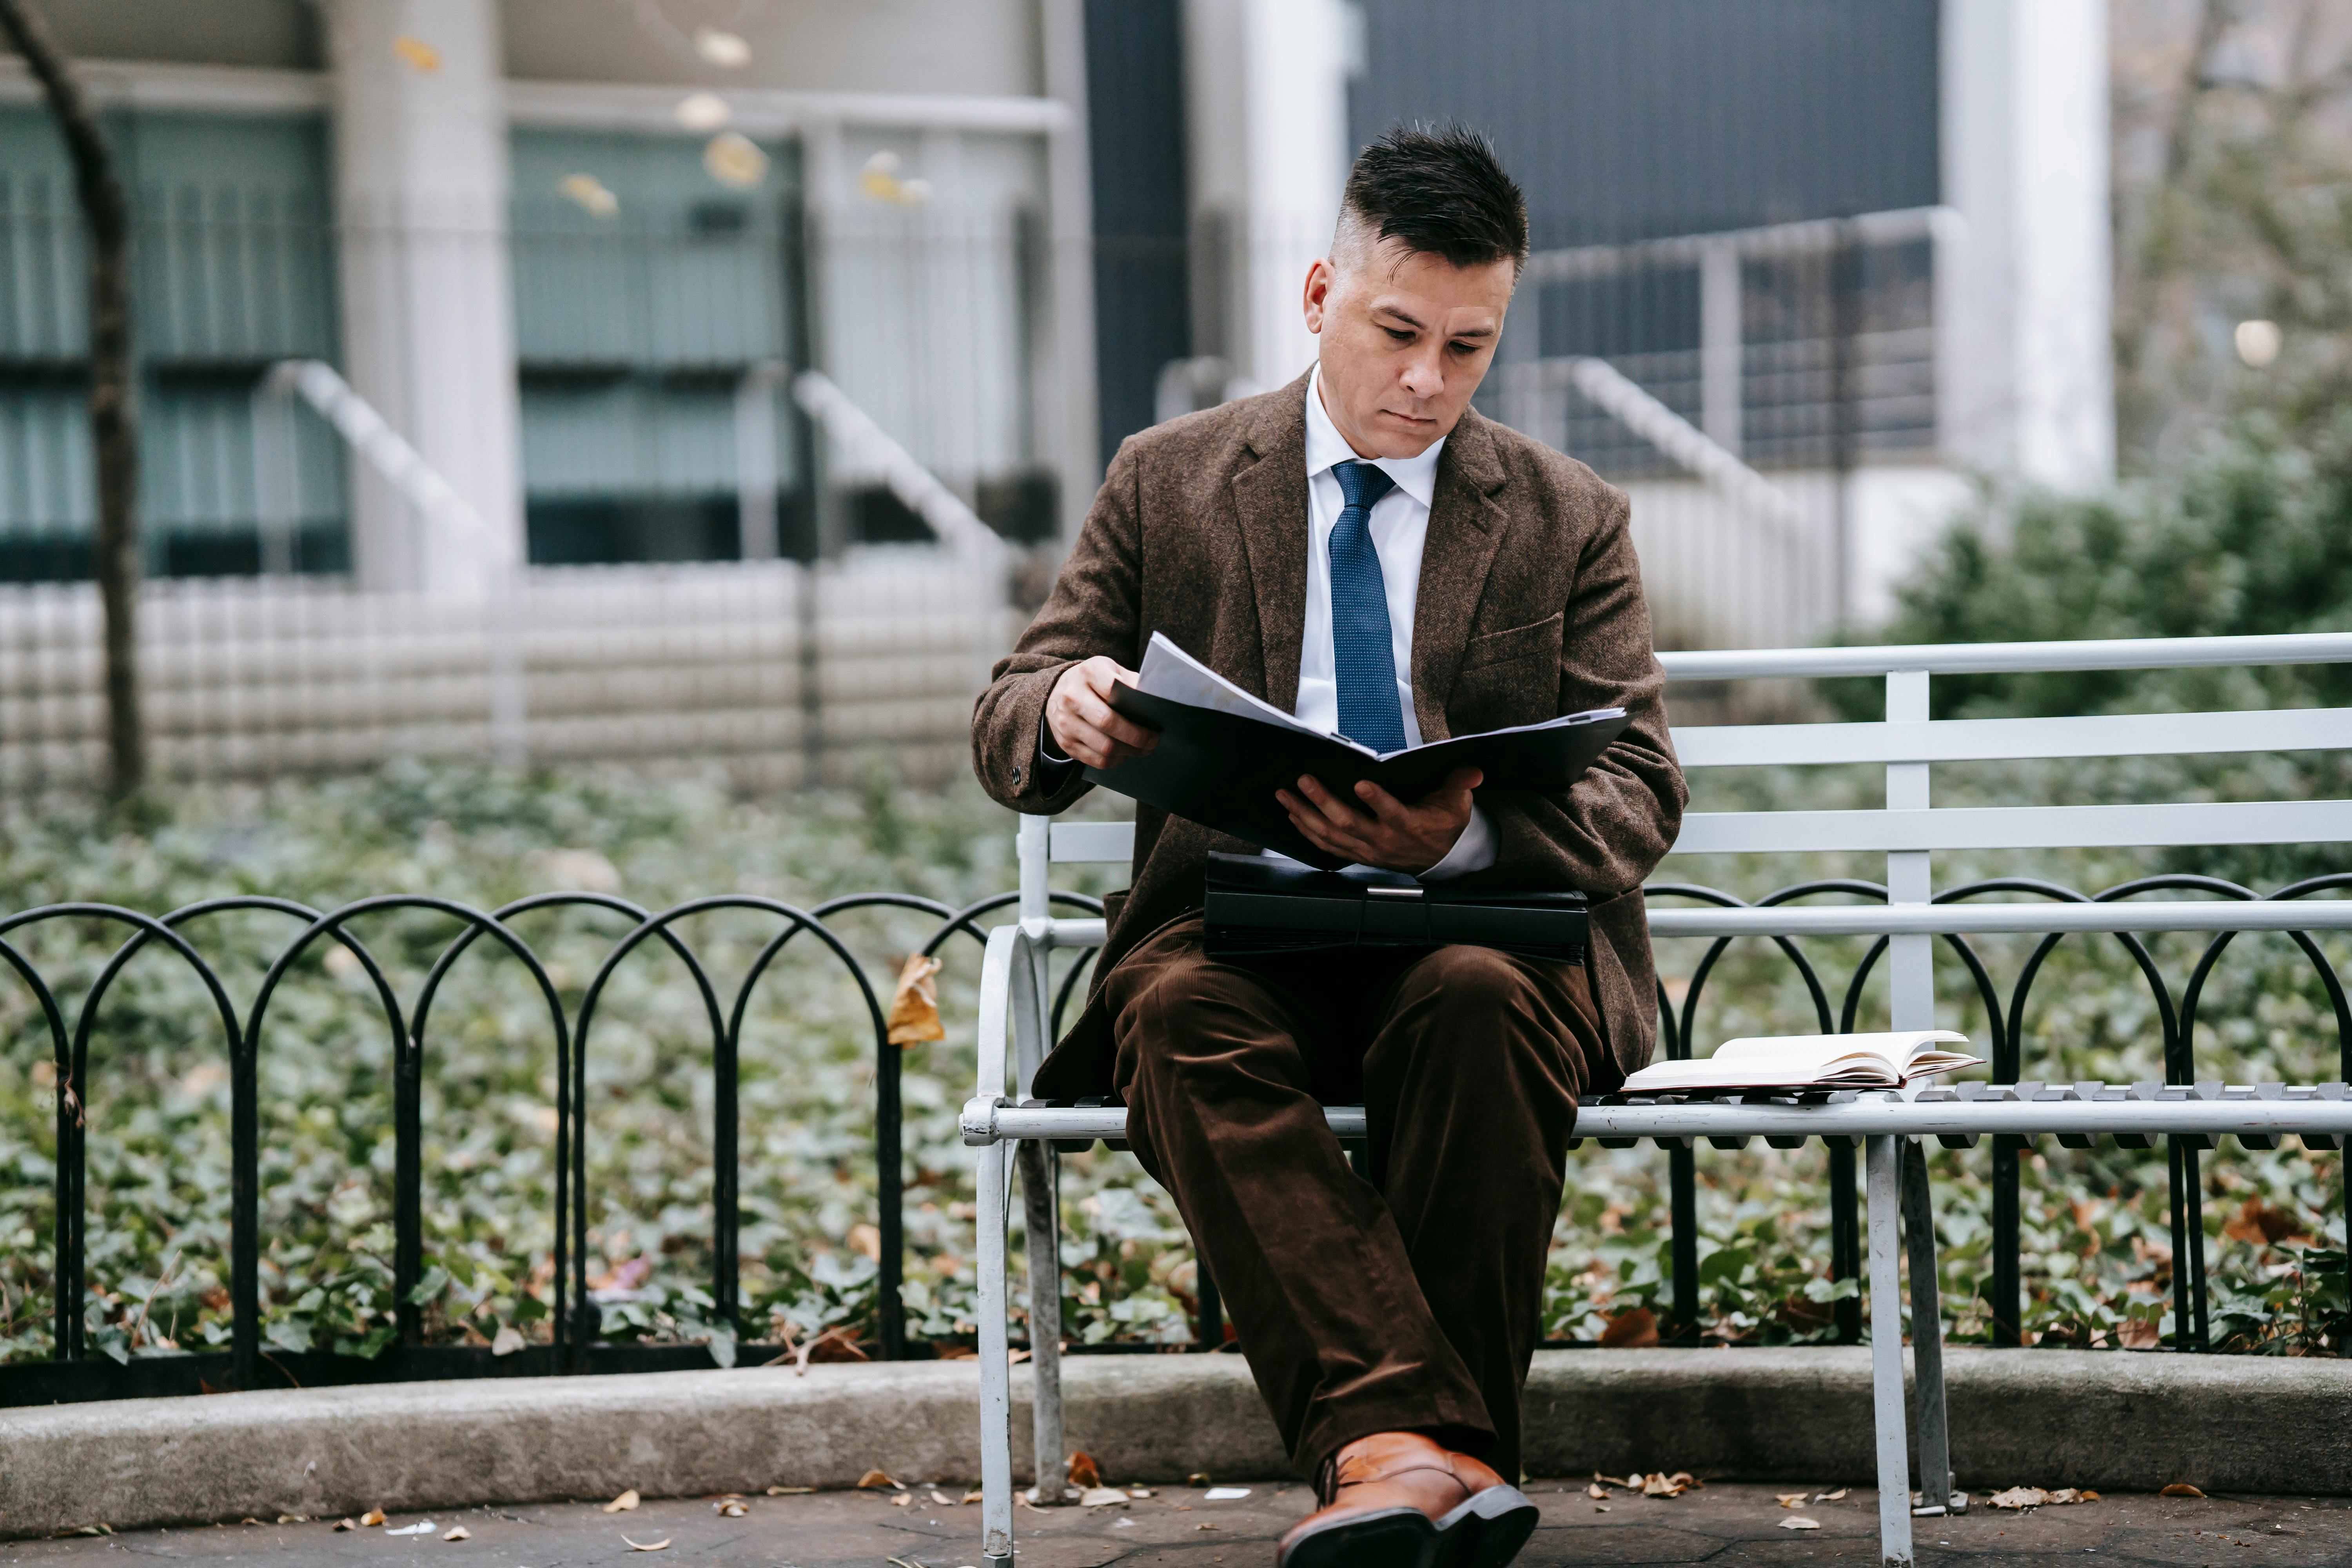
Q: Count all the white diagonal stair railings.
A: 3